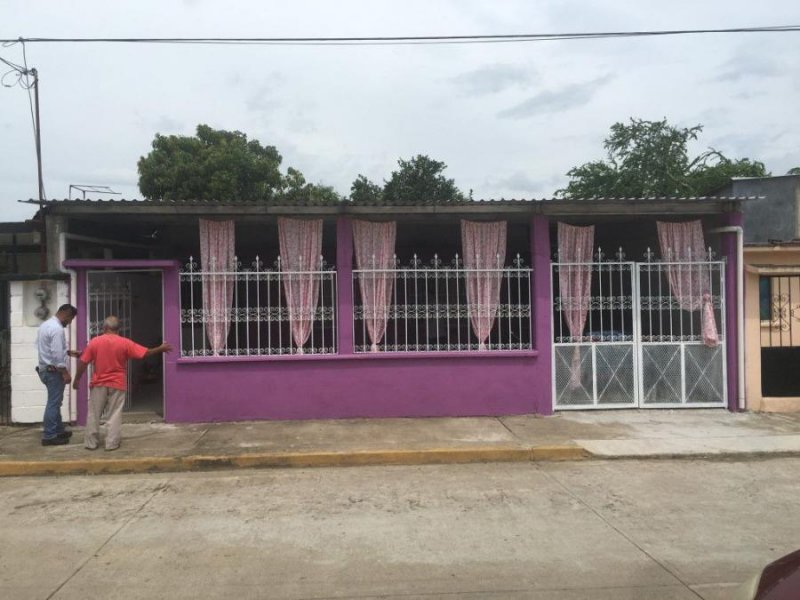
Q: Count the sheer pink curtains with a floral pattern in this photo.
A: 6